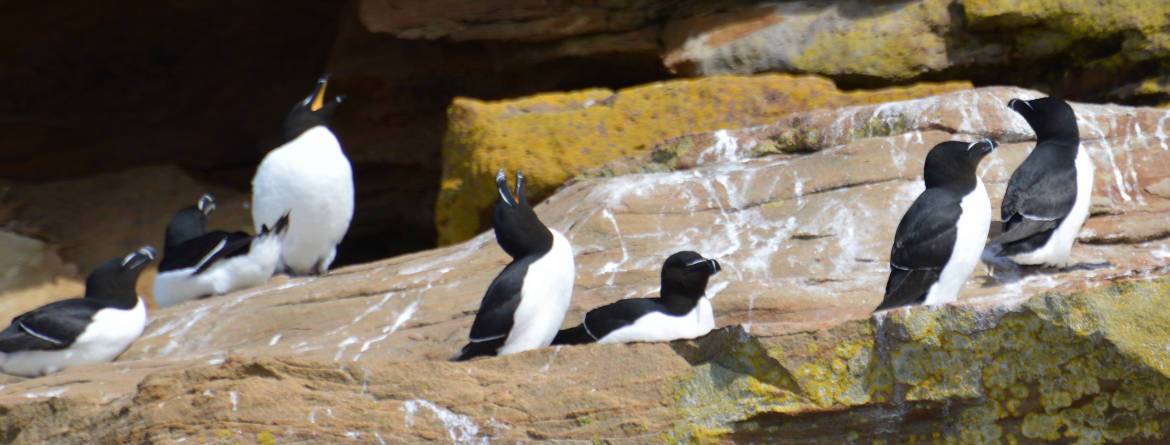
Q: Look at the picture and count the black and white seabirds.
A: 7